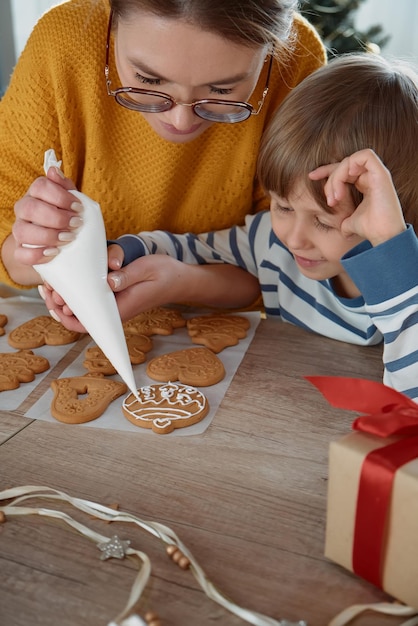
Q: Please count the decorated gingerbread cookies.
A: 1